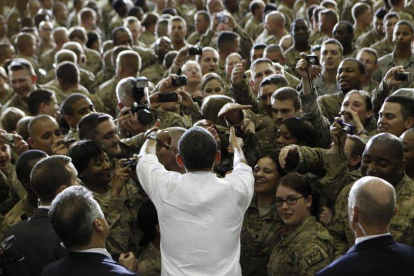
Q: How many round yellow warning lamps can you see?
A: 0